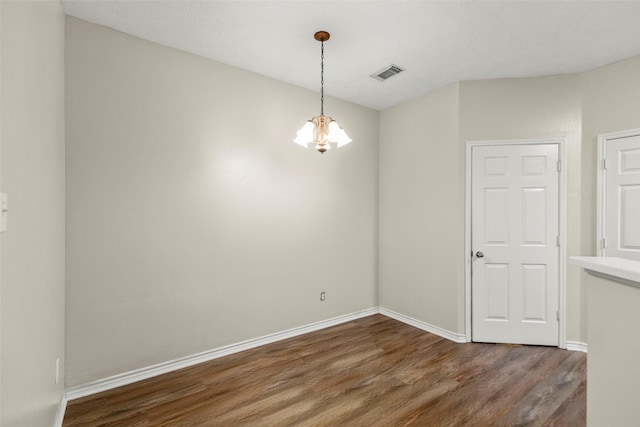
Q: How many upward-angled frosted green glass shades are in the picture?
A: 0